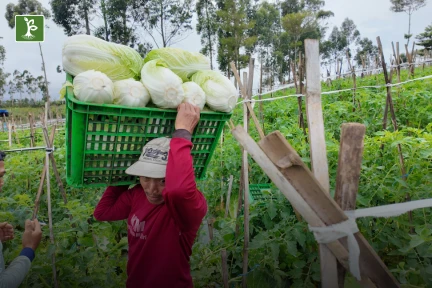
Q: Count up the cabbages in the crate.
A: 7